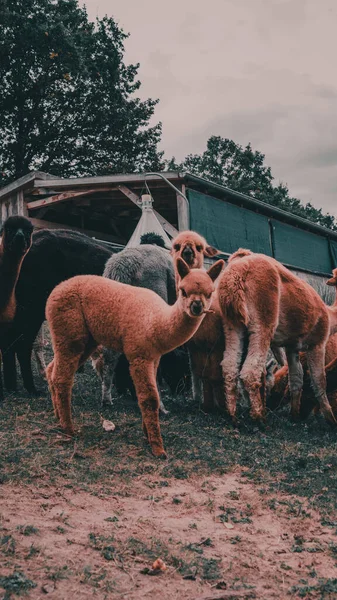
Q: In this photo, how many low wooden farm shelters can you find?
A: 1